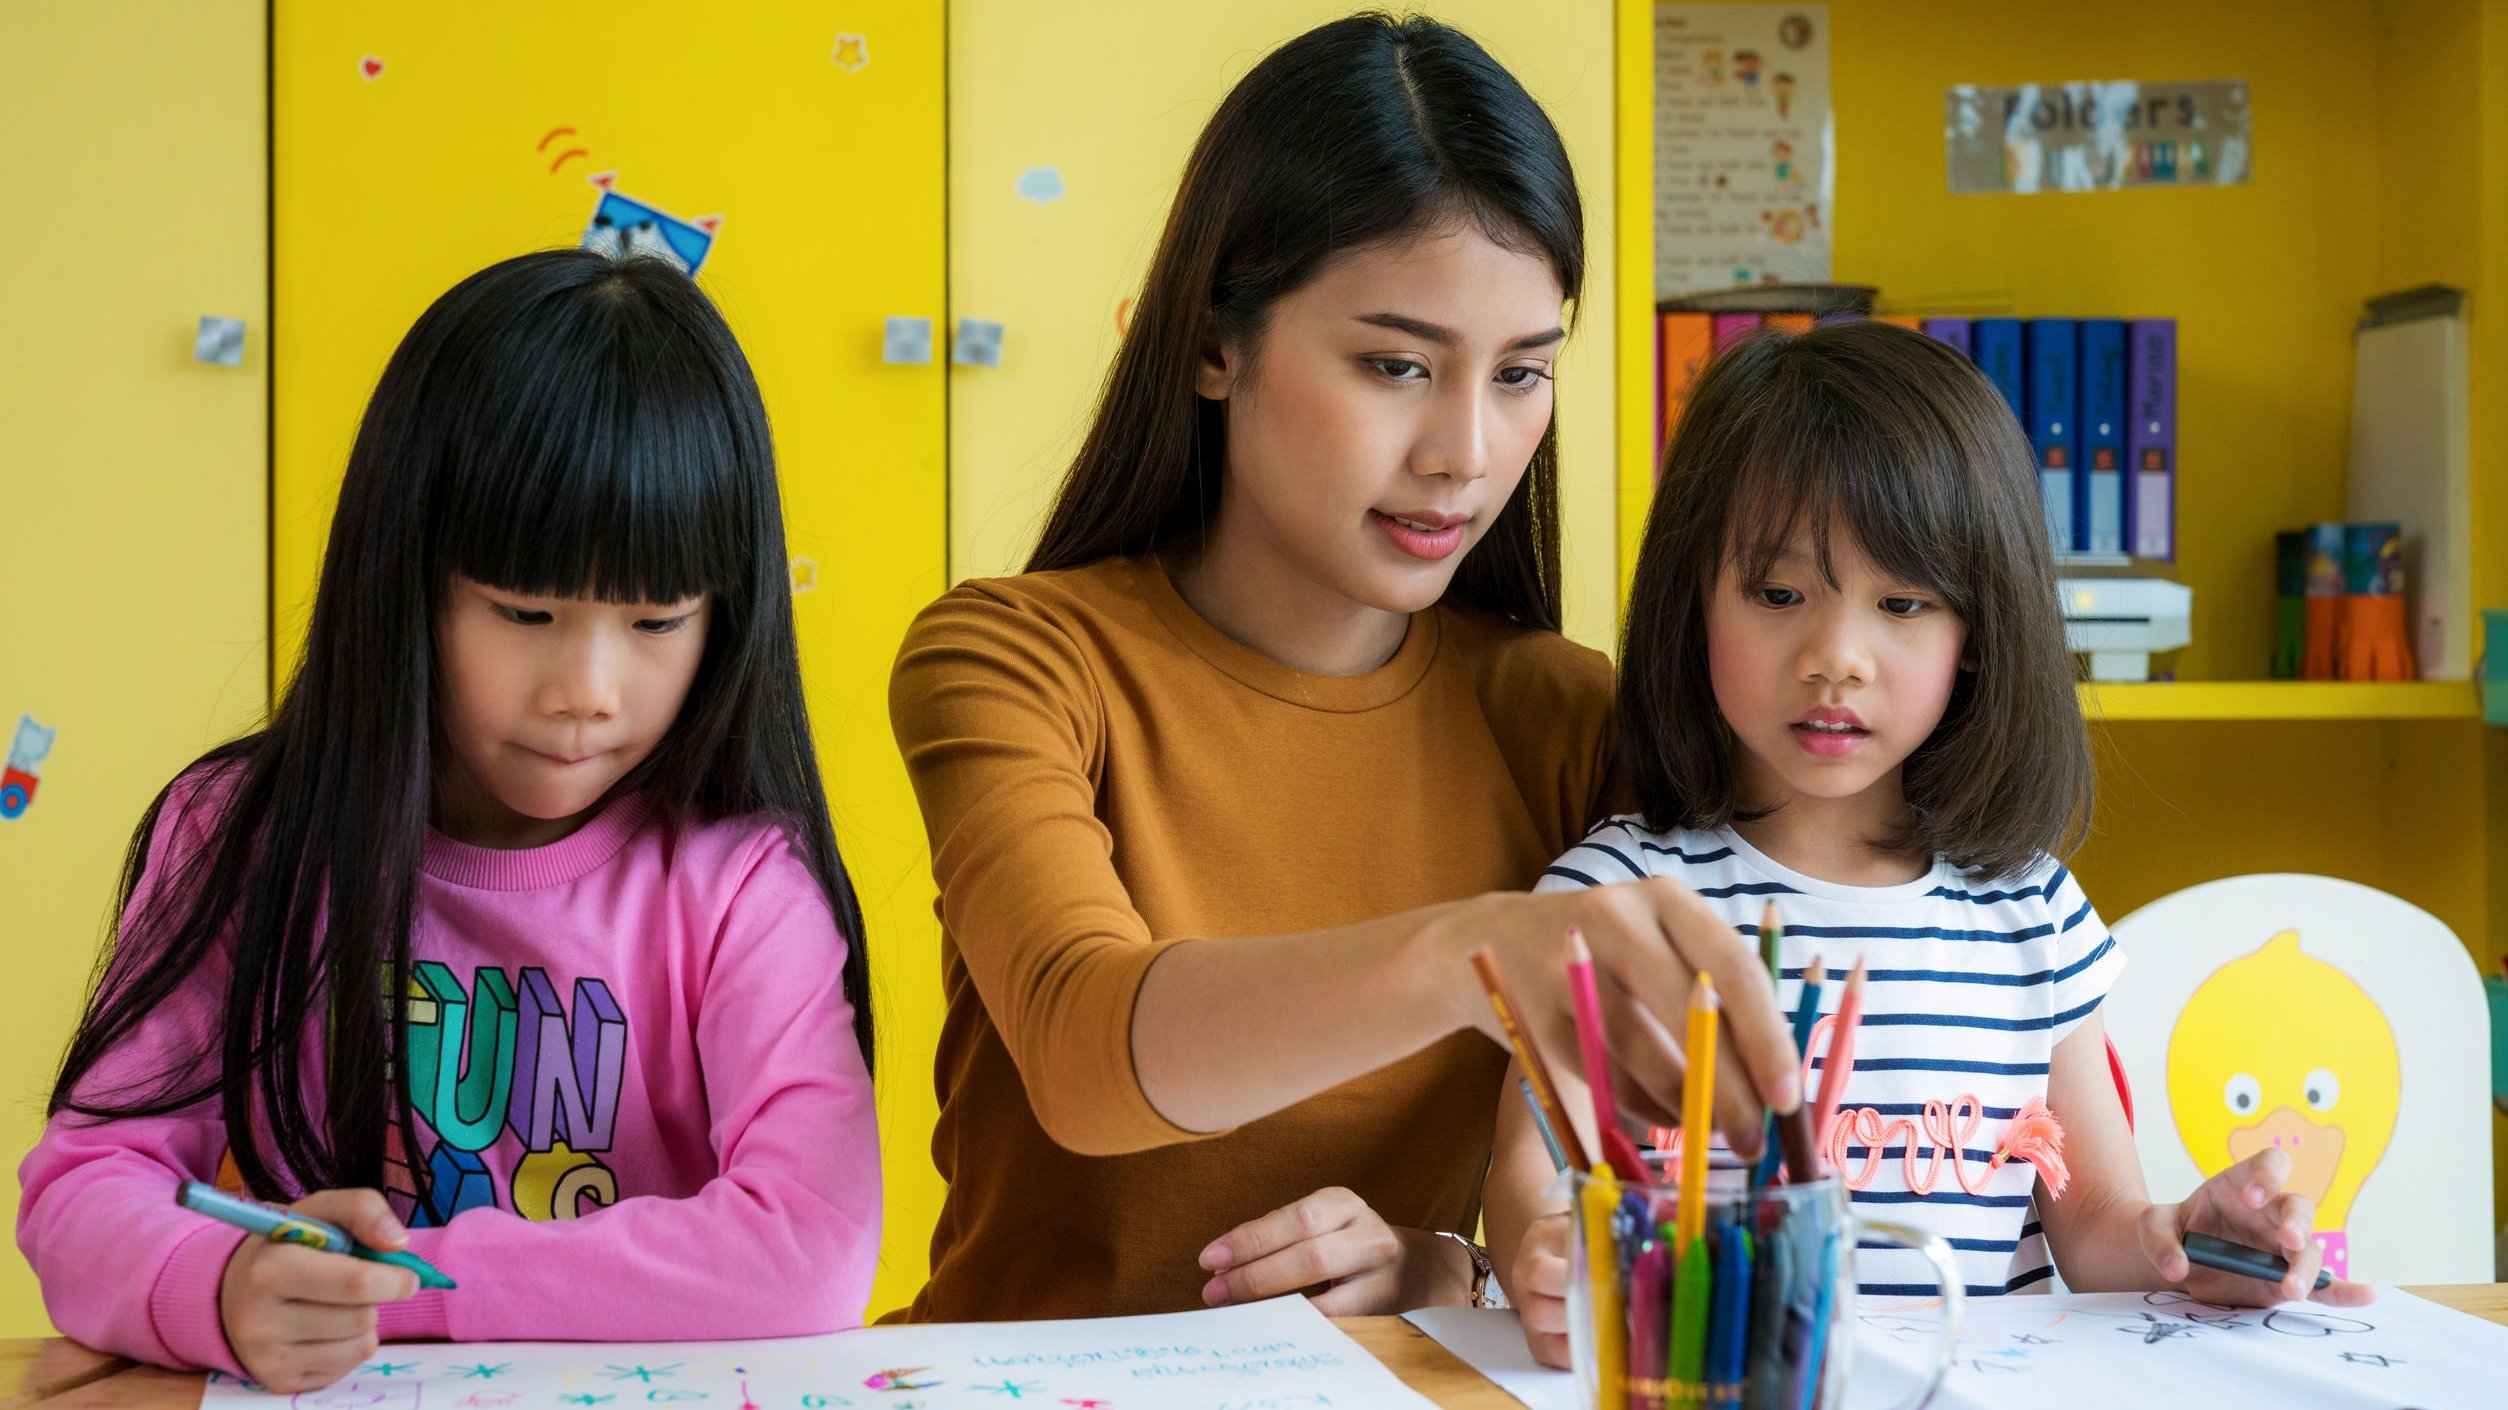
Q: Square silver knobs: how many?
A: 3